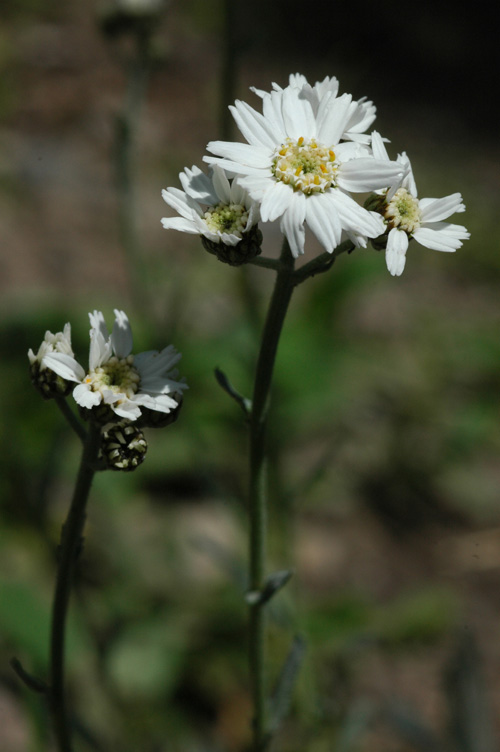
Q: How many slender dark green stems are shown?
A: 2